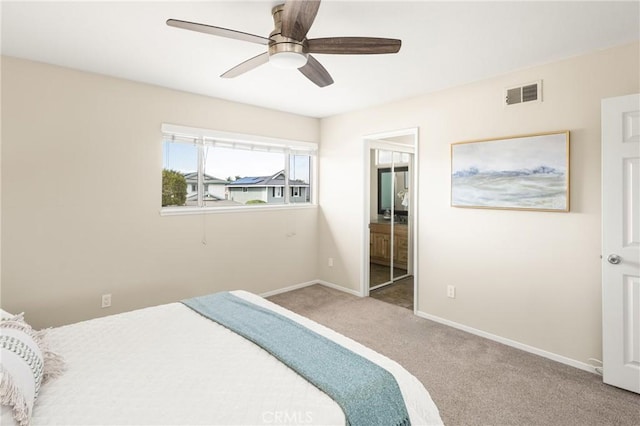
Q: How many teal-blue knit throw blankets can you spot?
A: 1